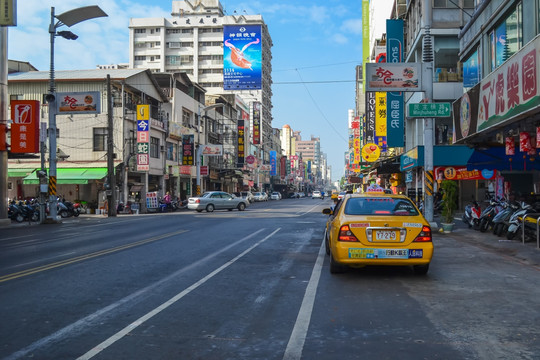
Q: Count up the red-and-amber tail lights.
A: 2